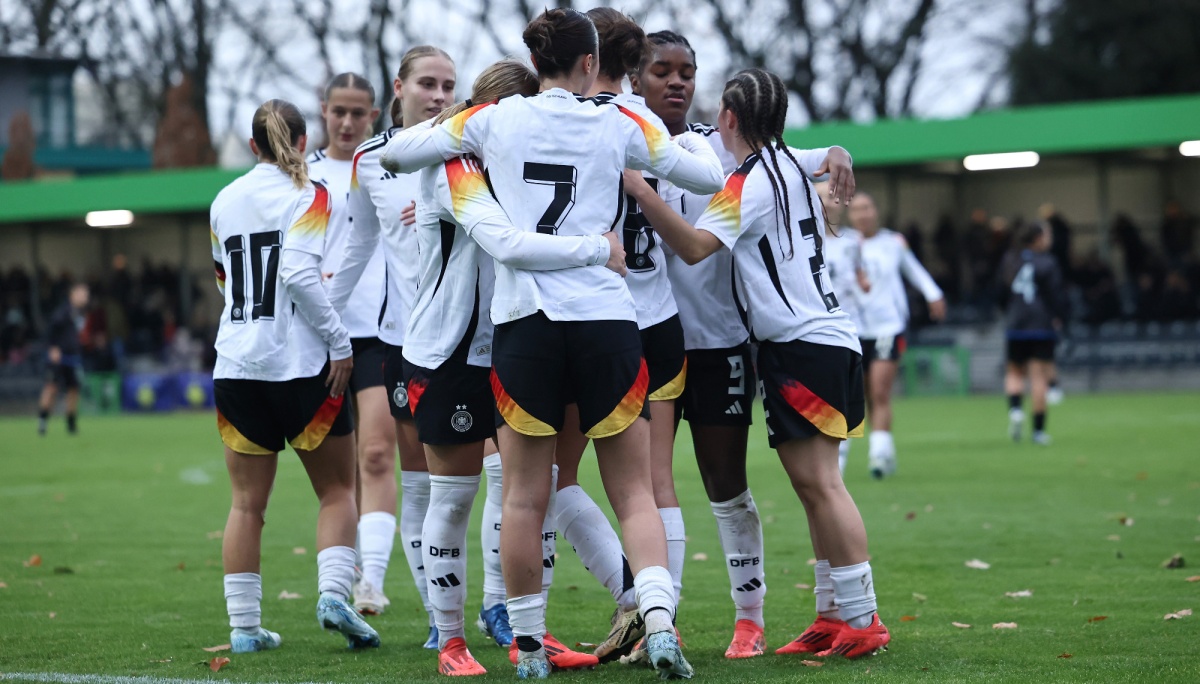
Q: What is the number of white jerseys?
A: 10